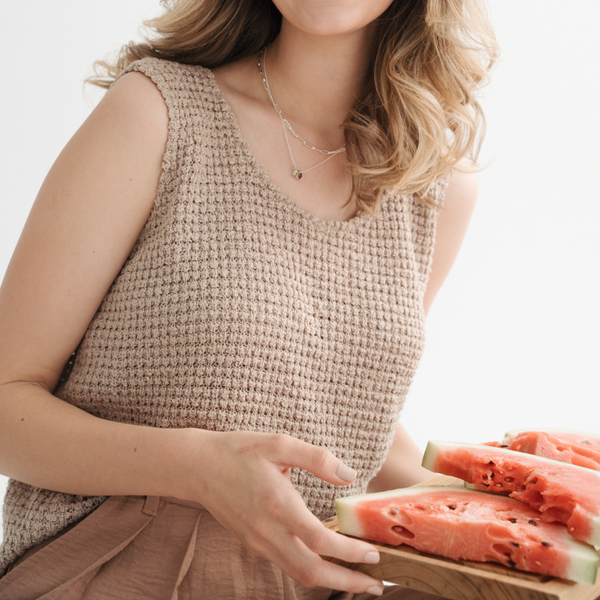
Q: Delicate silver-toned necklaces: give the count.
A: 2